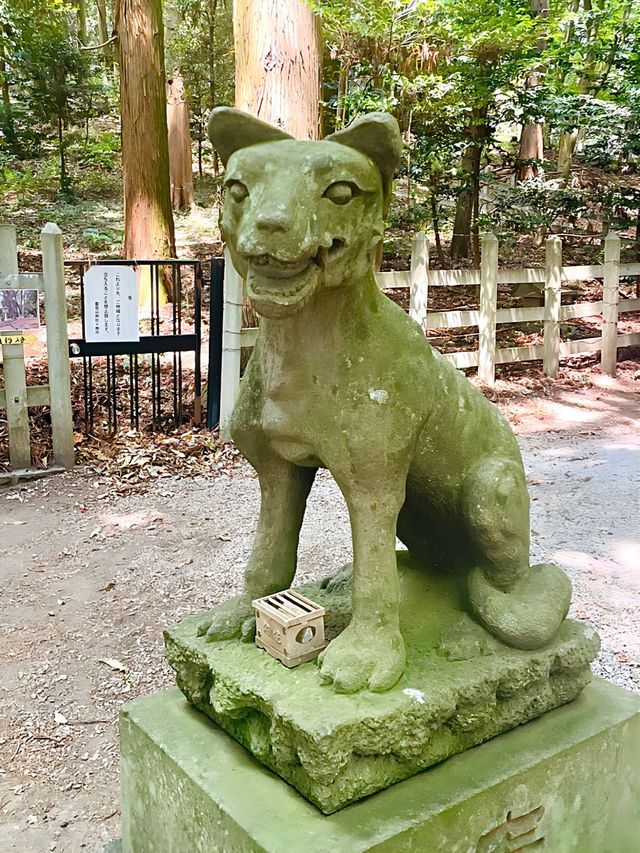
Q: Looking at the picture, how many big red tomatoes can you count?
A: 0